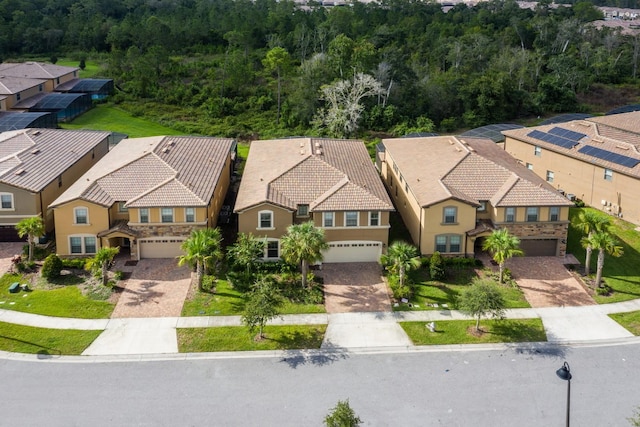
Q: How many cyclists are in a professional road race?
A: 0